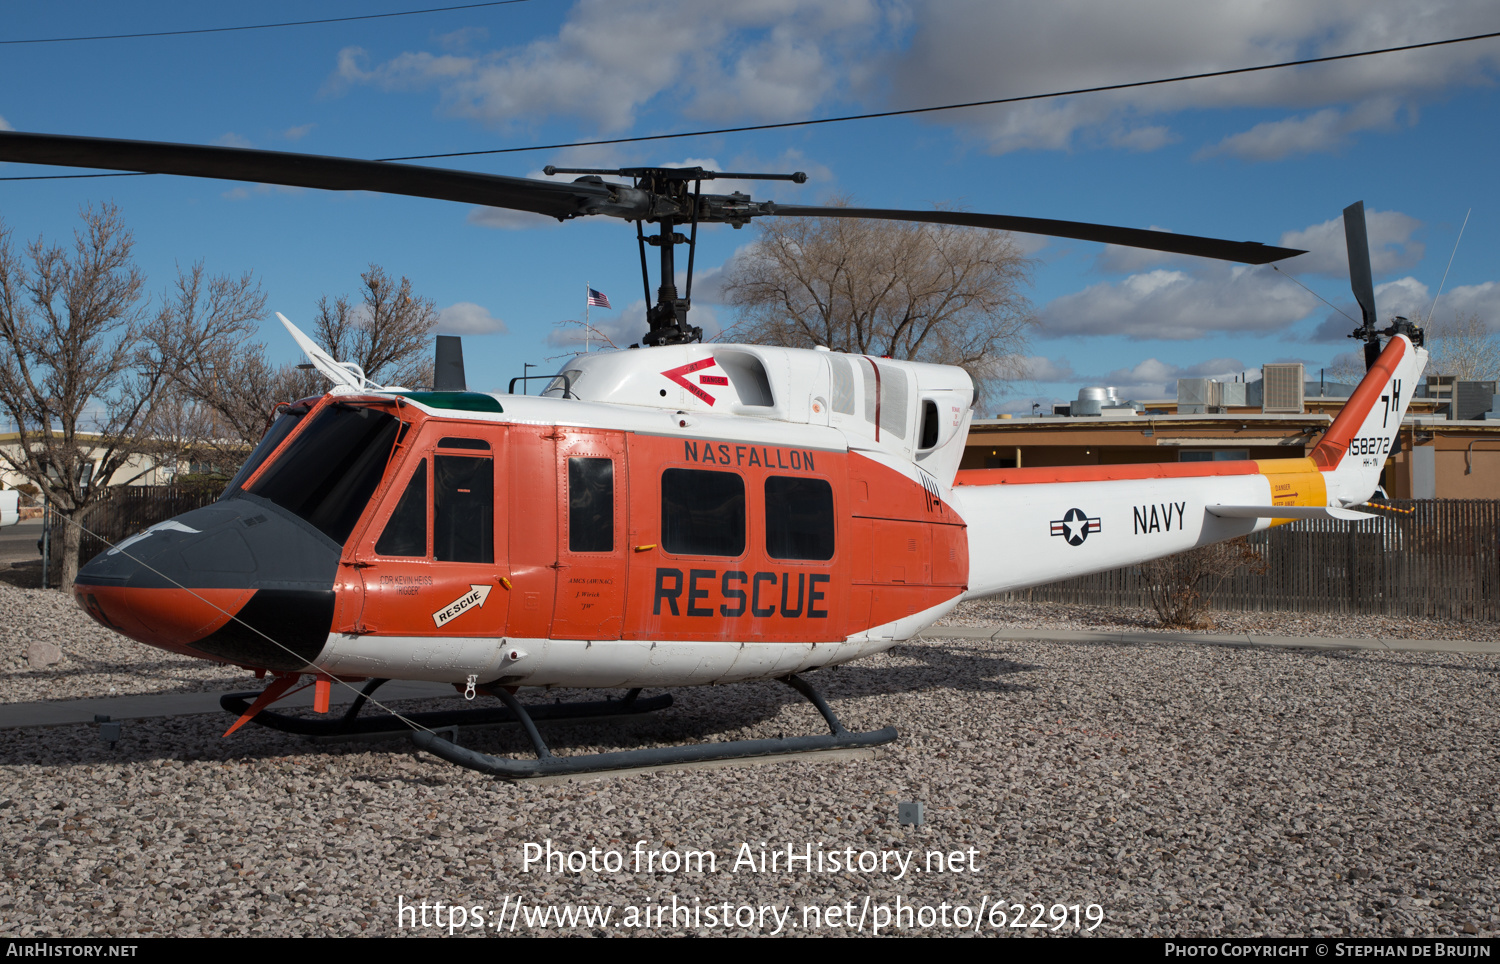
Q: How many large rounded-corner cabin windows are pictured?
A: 2